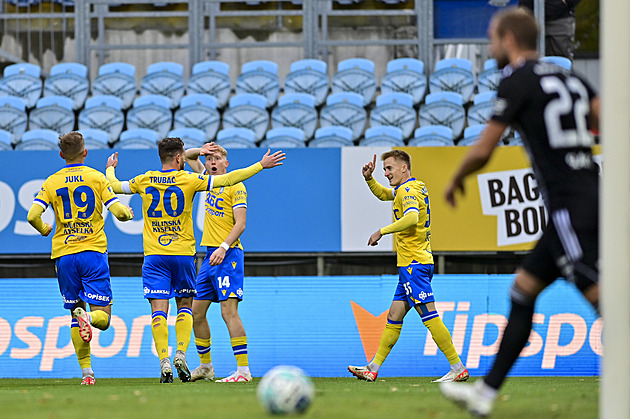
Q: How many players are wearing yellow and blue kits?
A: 4